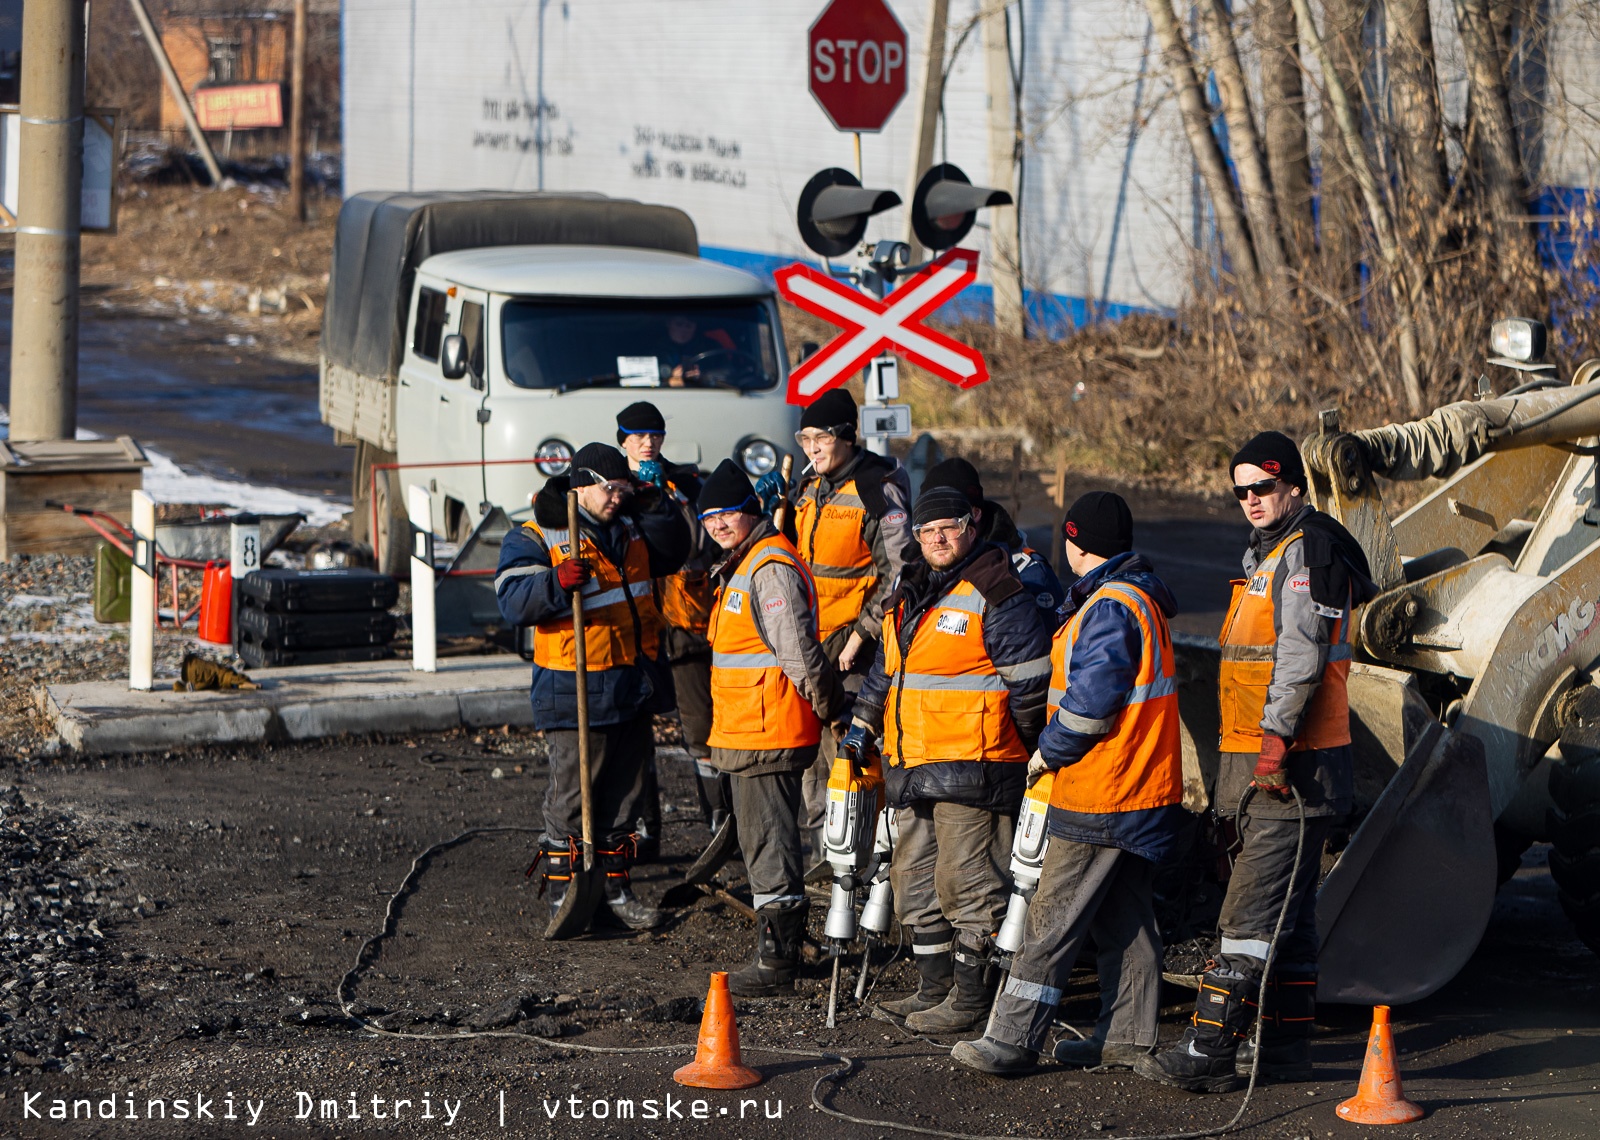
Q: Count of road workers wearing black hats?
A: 8